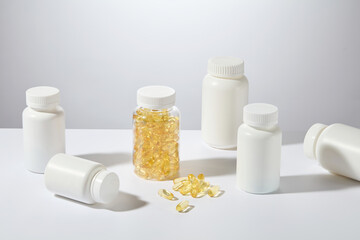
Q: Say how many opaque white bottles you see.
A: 5